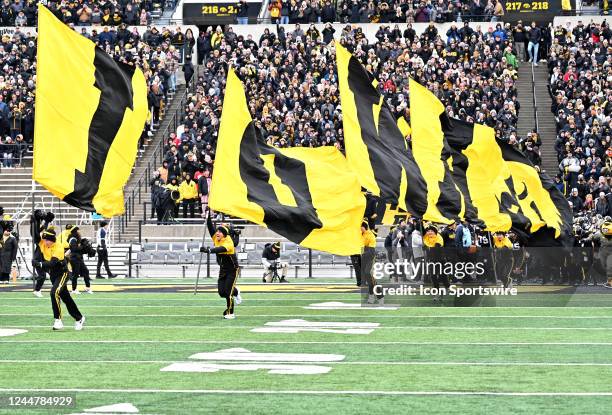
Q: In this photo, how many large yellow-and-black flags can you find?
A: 5